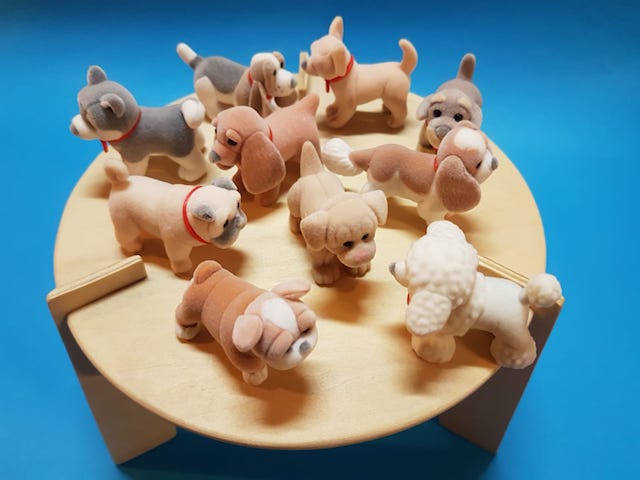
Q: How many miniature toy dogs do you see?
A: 10